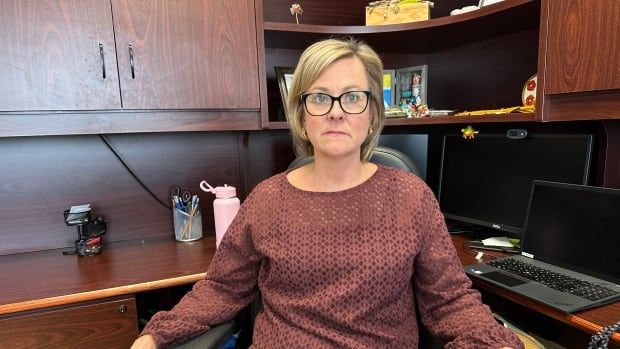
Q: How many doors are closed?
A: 3